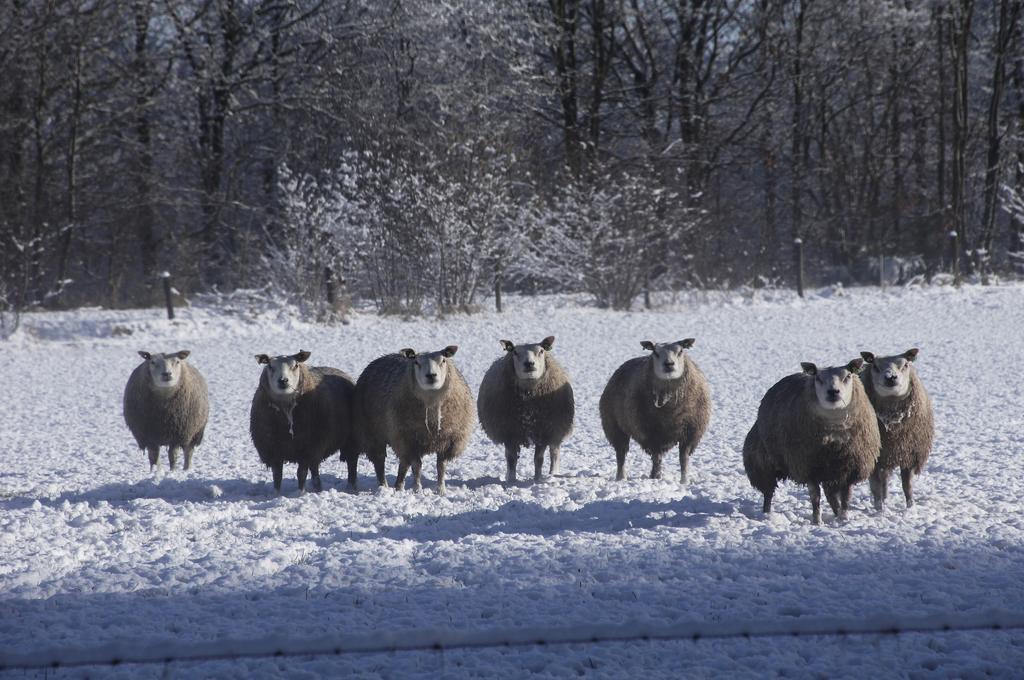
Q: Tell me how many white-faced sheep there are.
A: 7